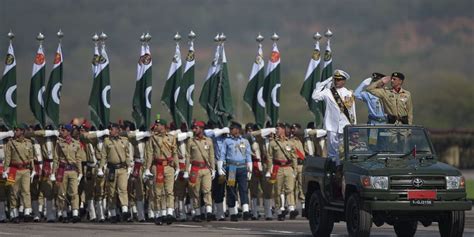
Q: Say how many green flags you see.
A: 15